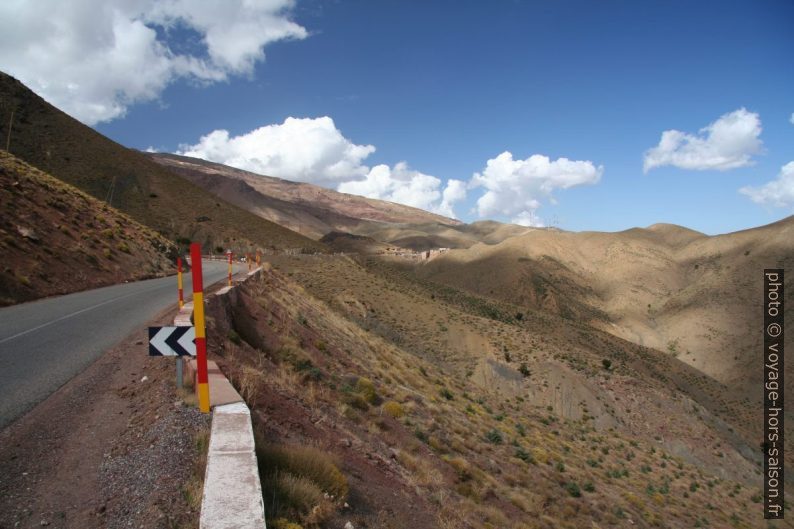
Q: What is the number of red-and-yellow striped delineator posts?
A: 5